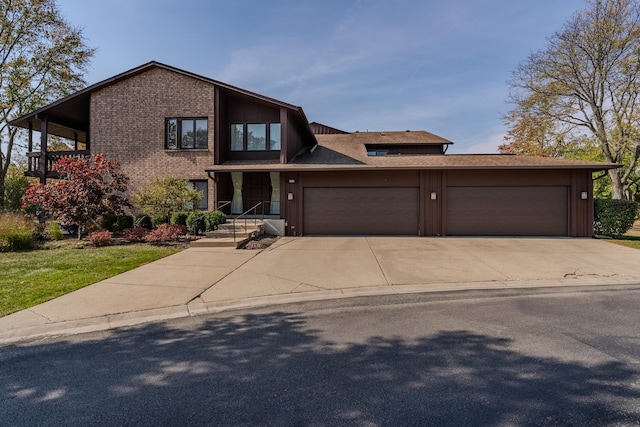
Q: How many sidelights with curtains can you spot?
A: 2